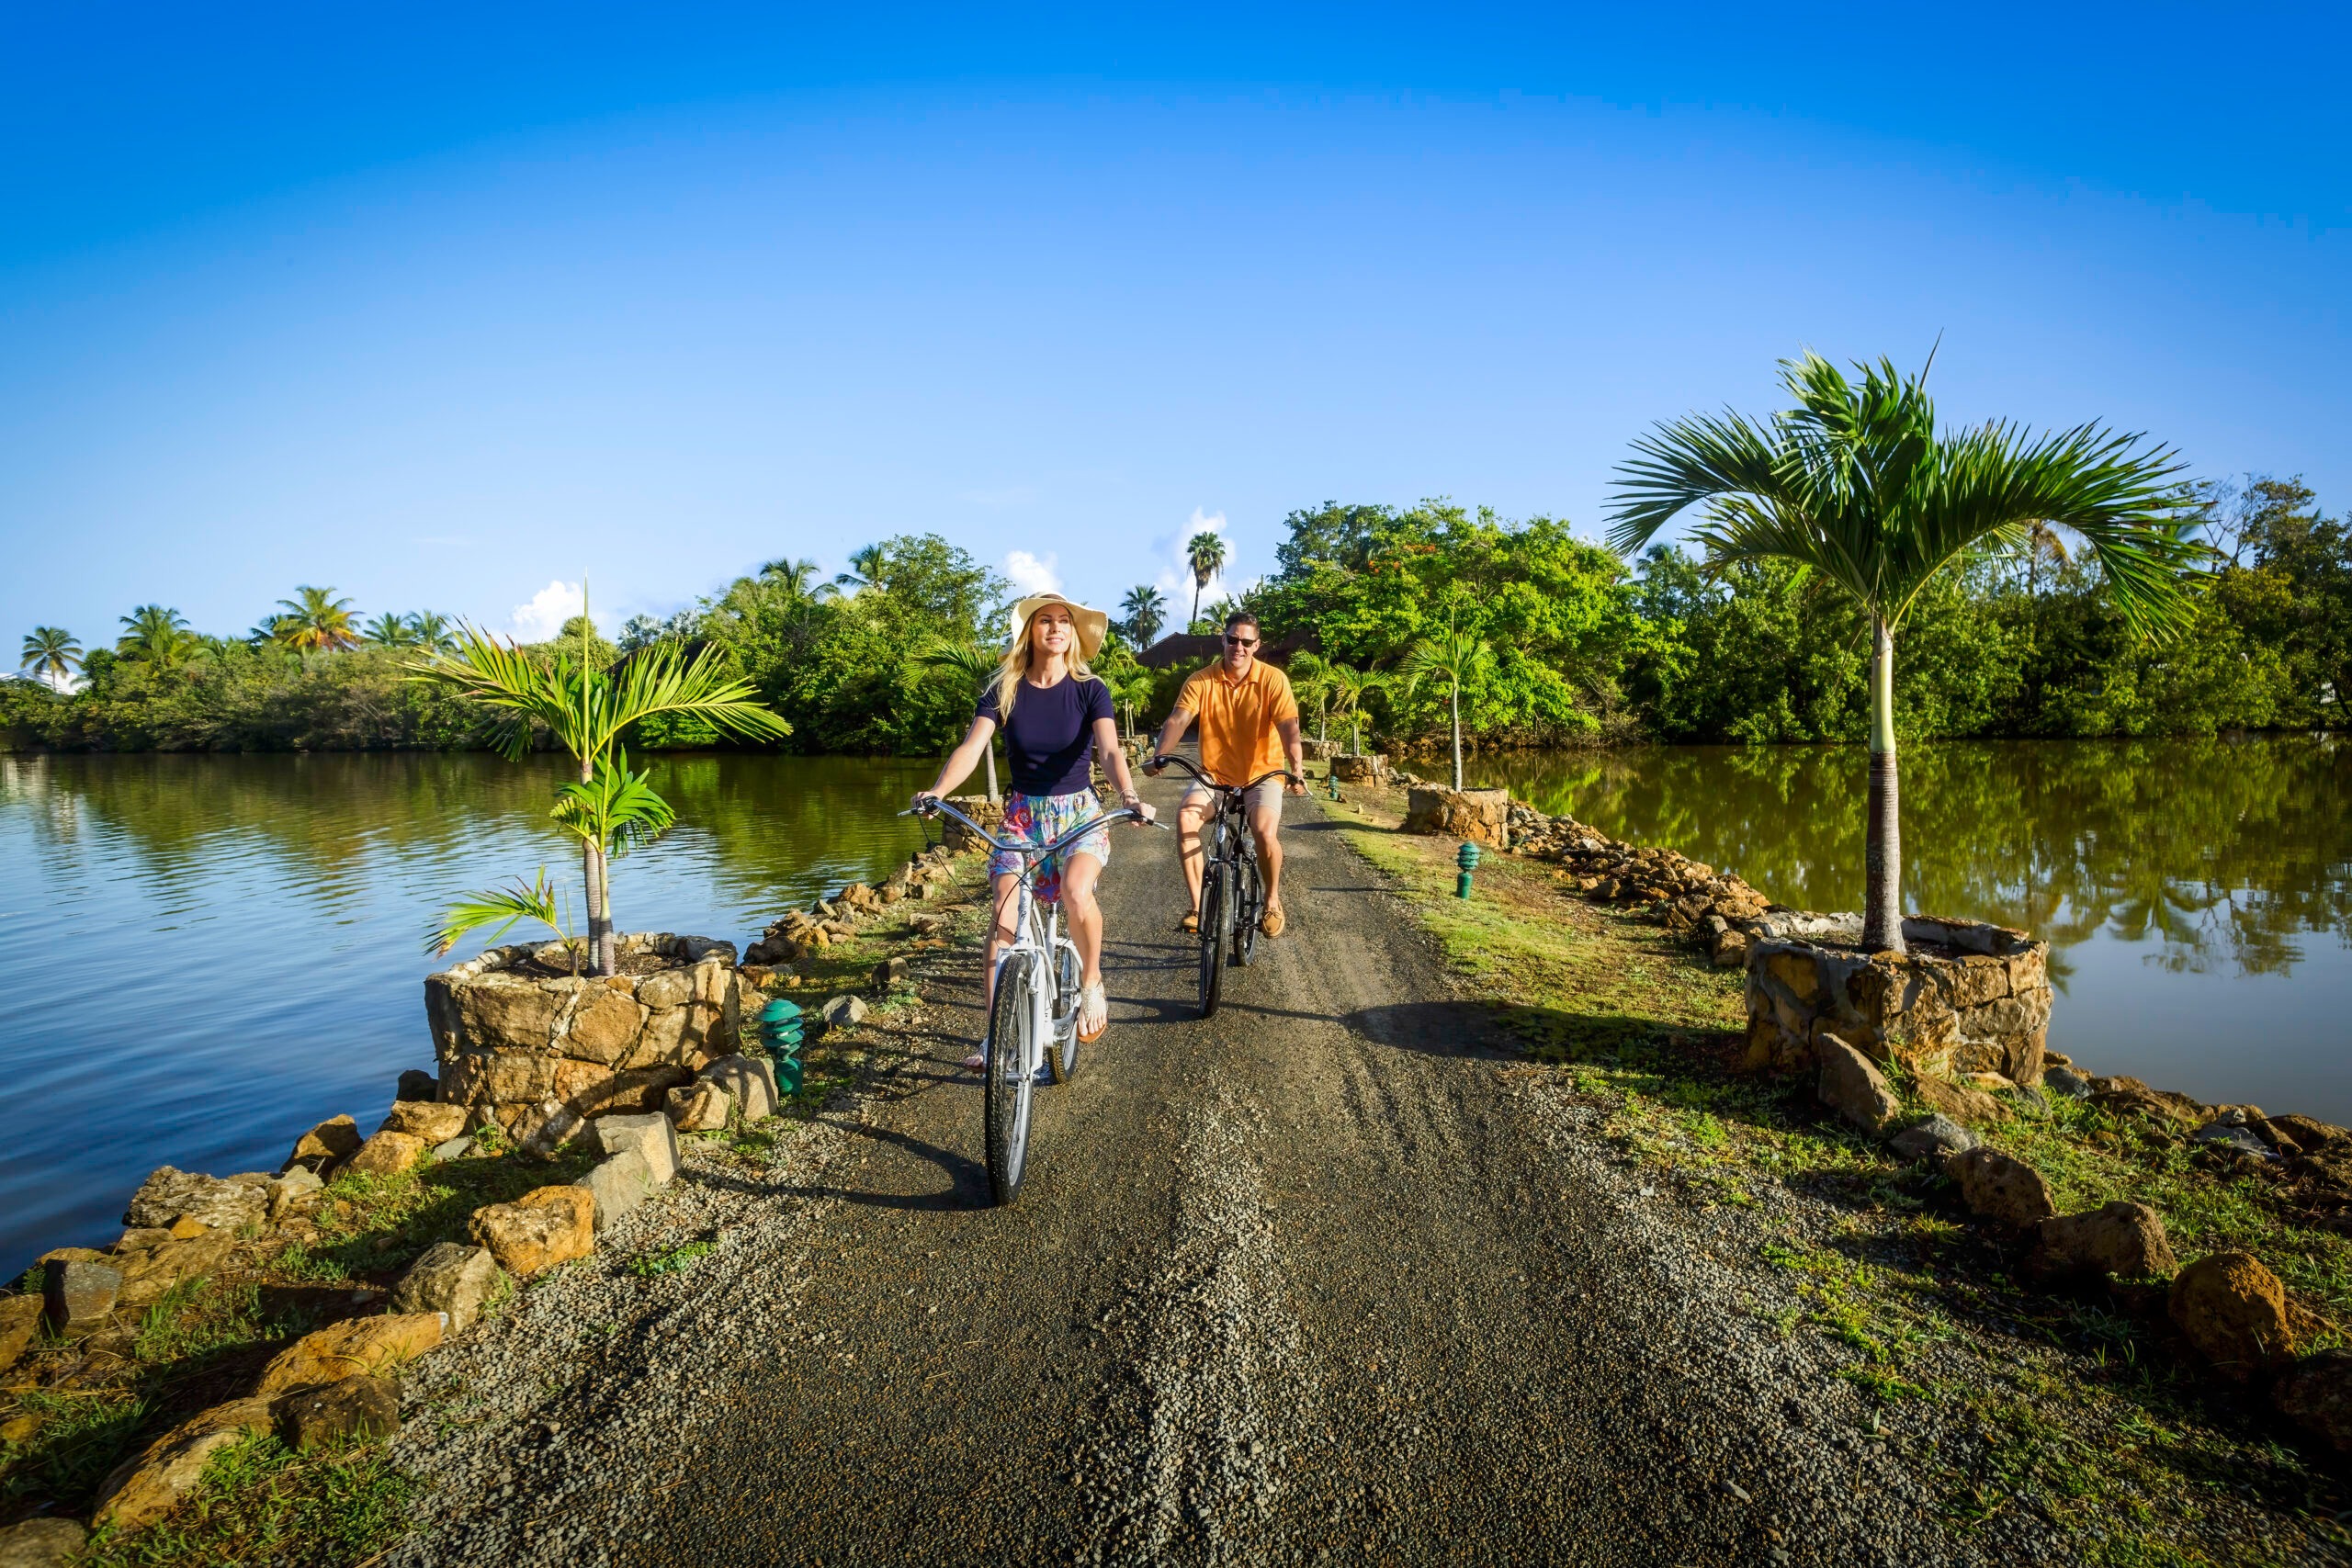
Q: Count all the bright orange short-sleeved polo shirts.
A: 1